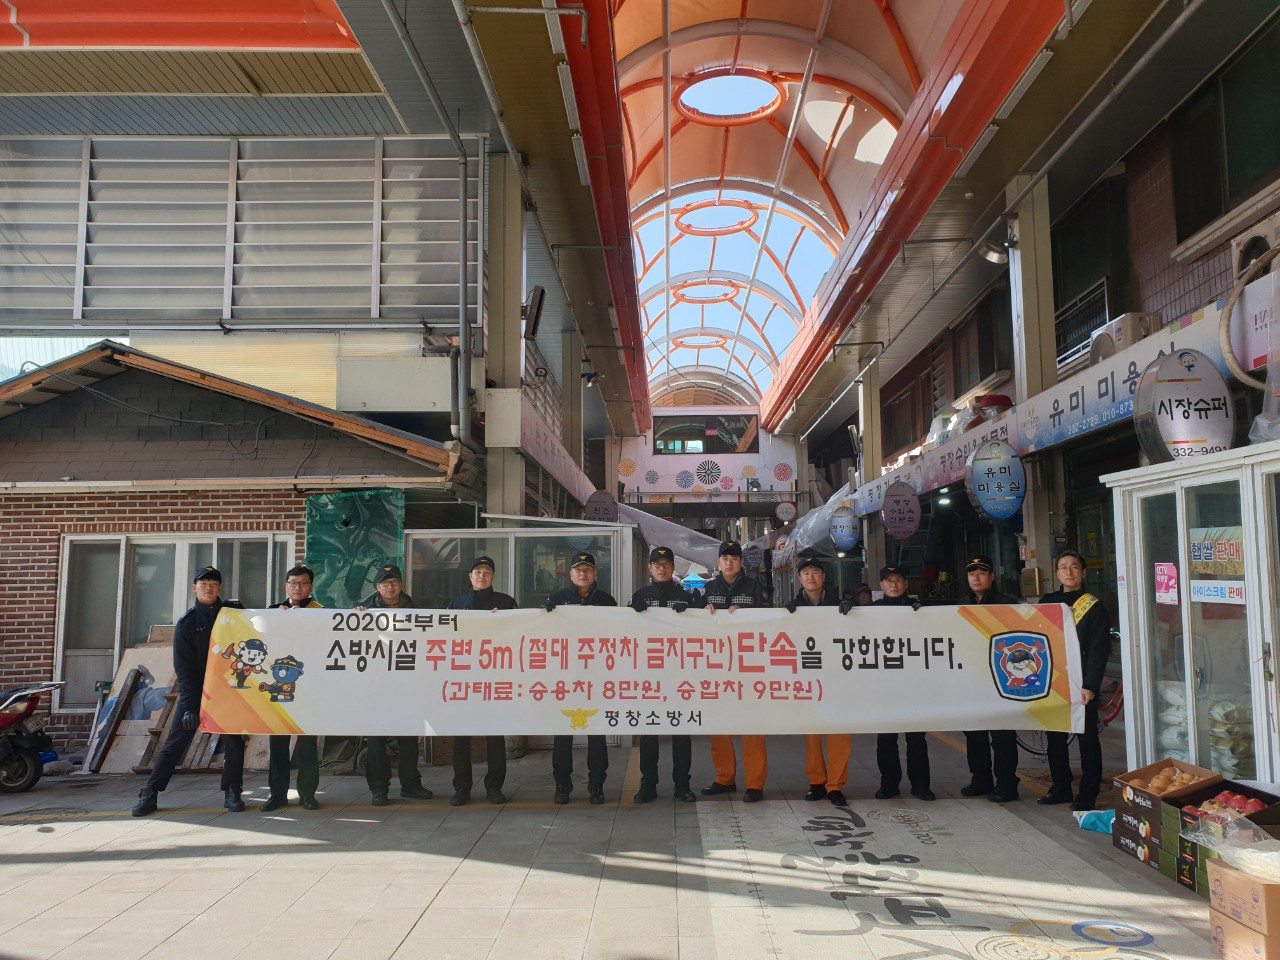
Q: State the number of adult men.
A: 11